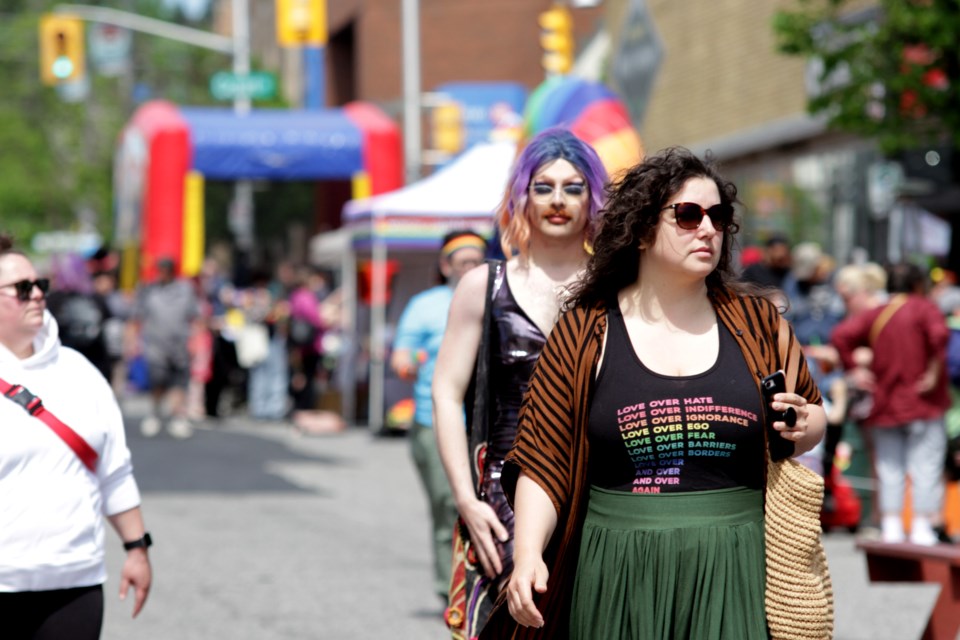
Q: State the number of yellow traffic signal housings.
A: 4